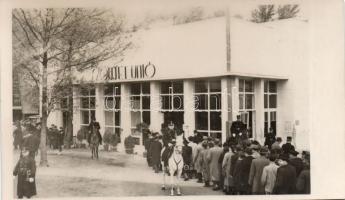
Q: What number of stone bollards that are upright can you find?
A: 0